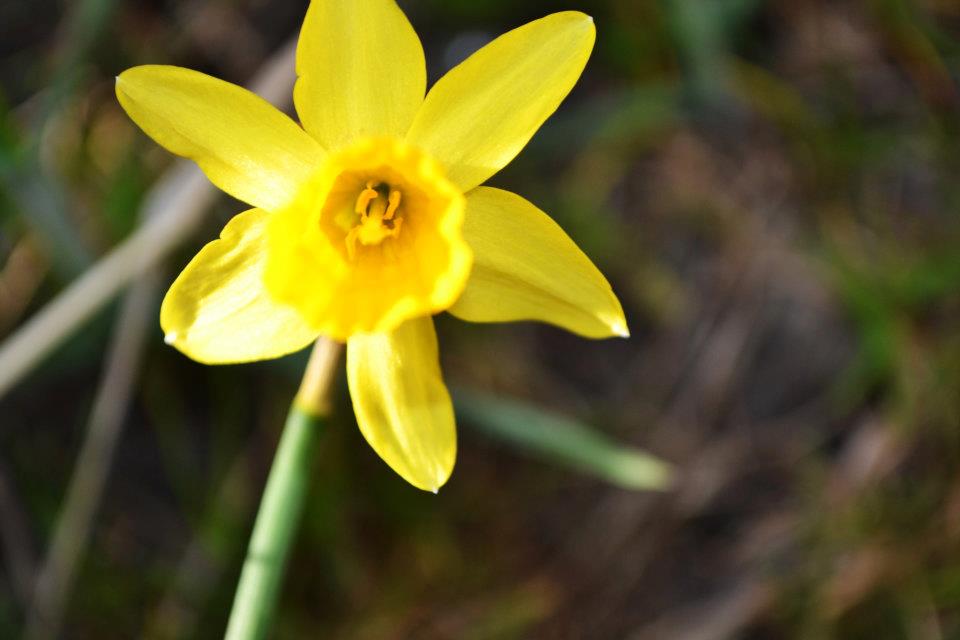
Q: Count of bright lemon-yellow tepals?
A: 6